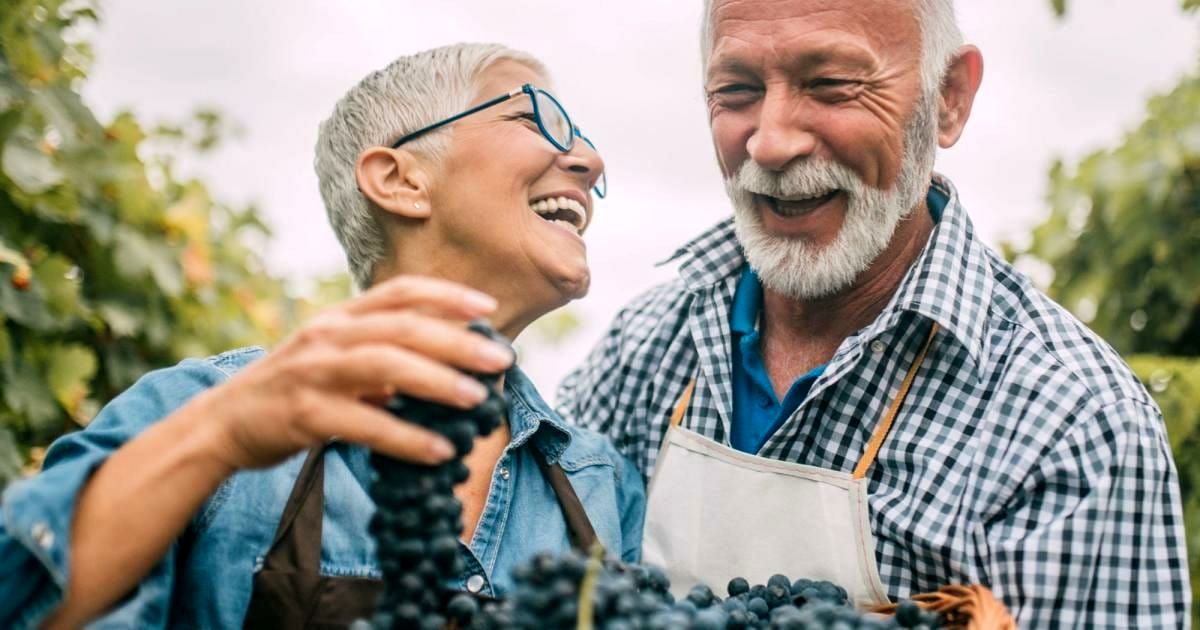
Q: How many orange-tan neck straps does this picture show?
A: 2